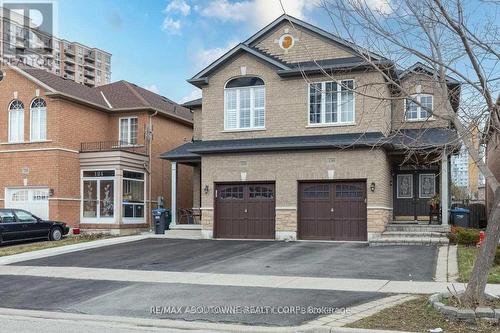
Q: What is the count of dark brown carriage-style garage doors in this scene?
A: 2